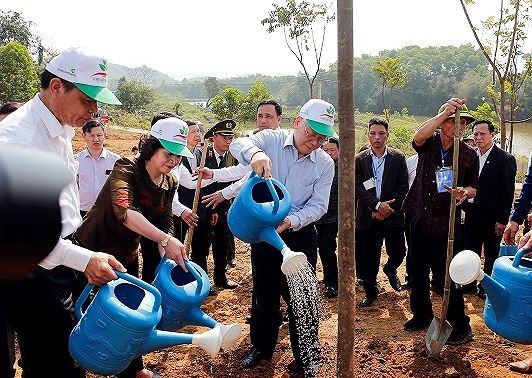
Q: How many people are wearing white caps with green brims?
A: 3